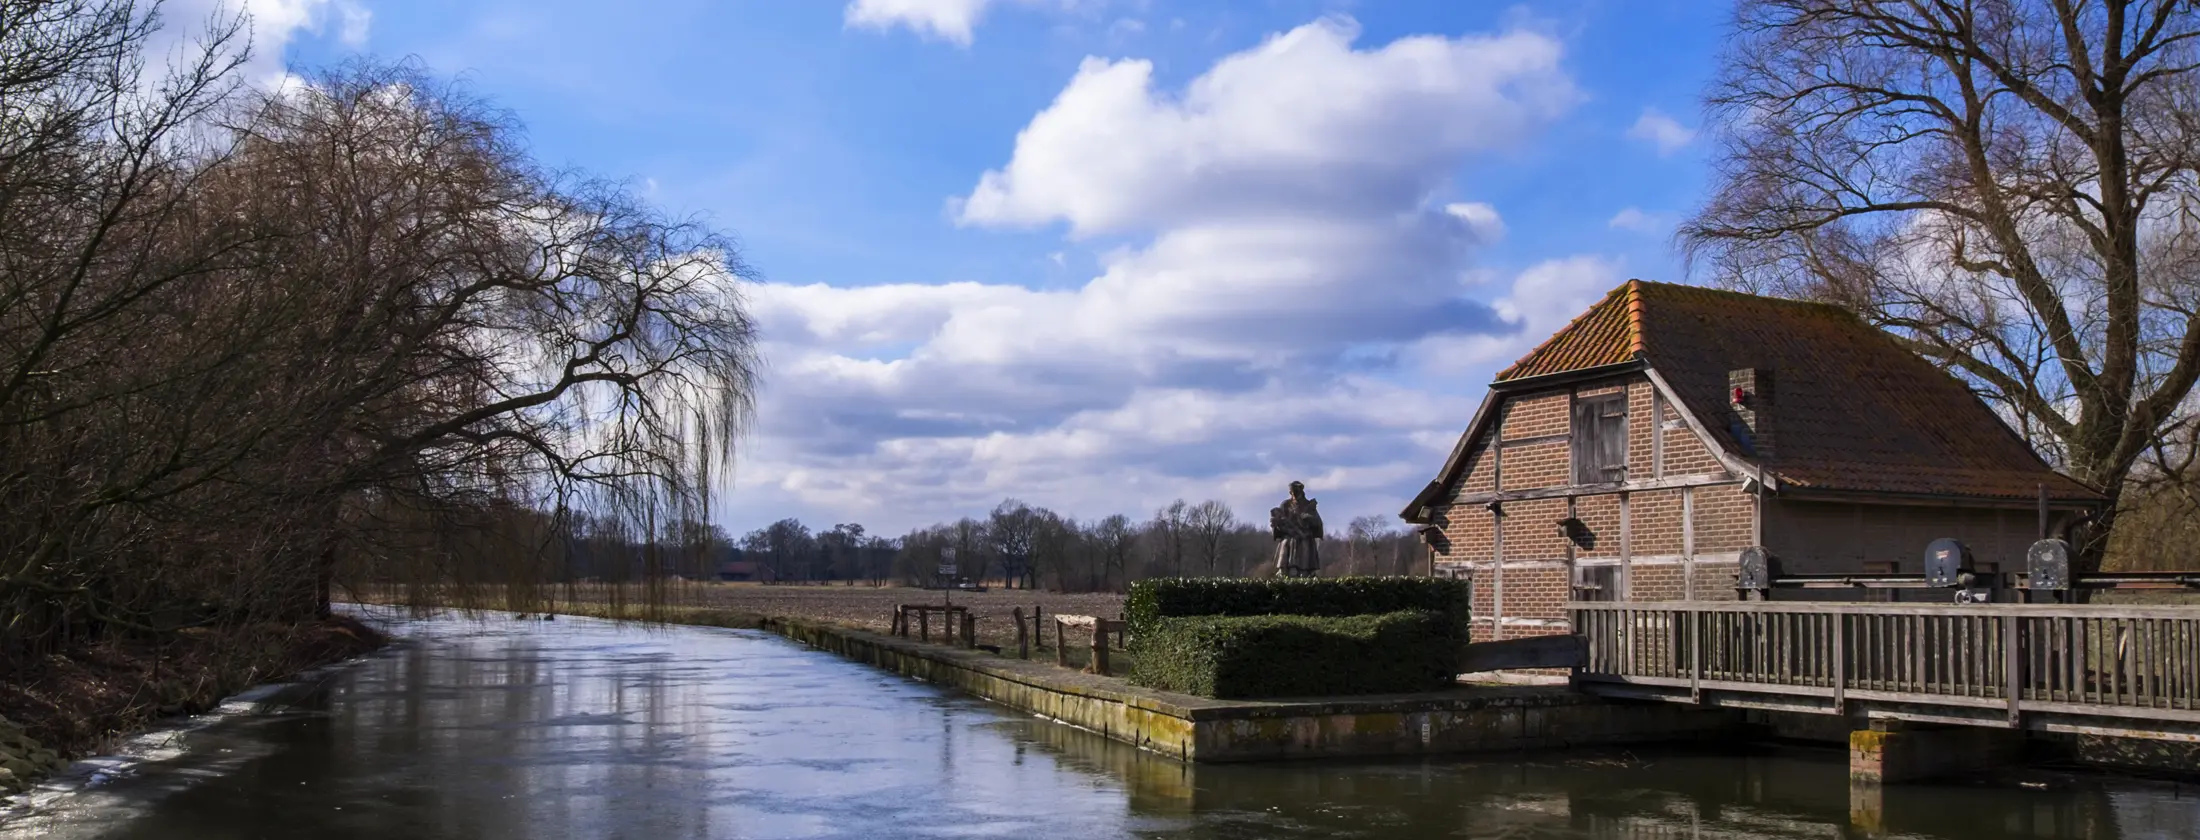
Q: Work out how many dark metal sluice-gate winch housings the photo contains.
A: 3